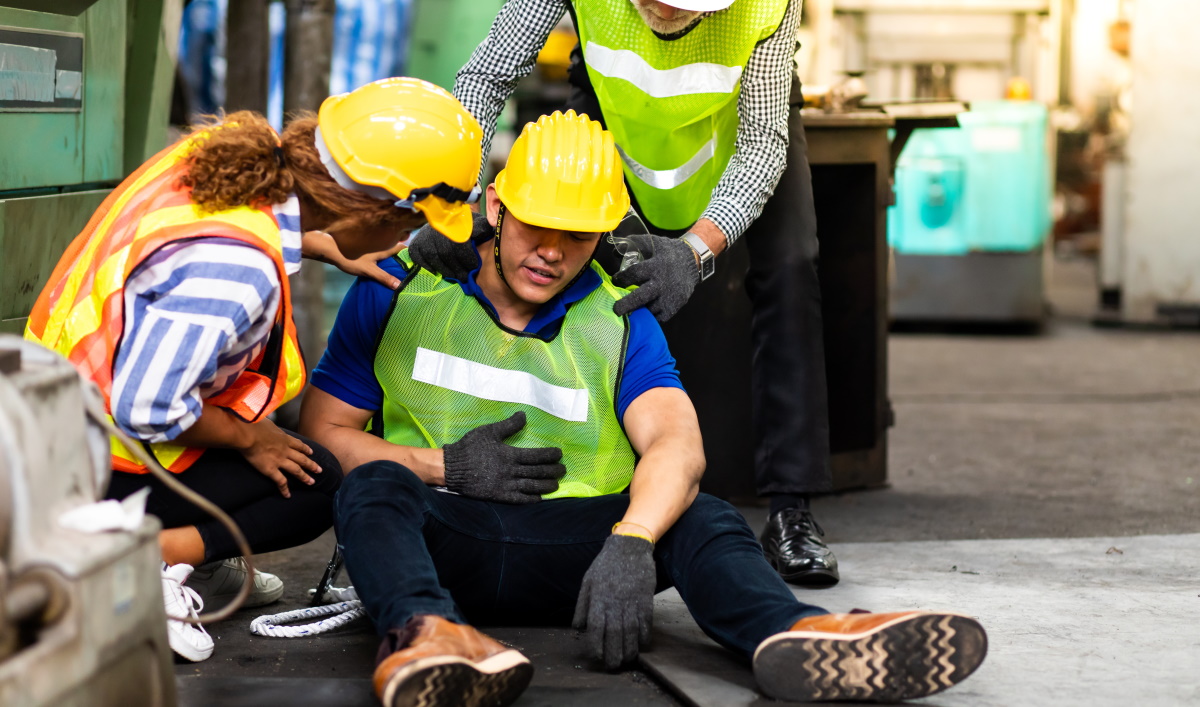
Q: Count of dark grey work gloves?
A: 4